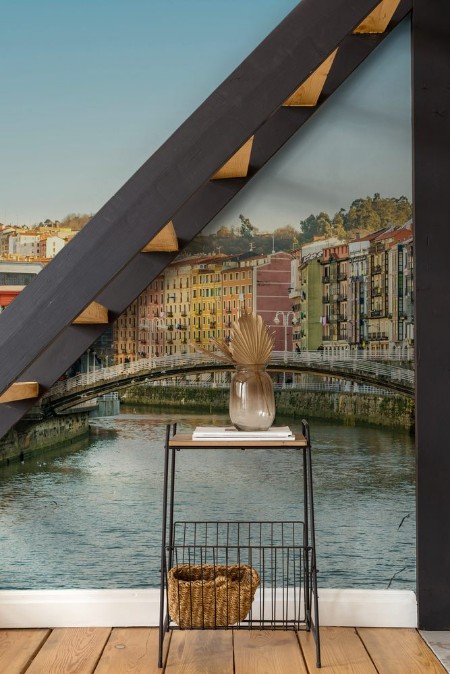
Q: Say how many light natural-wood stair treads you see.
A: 6